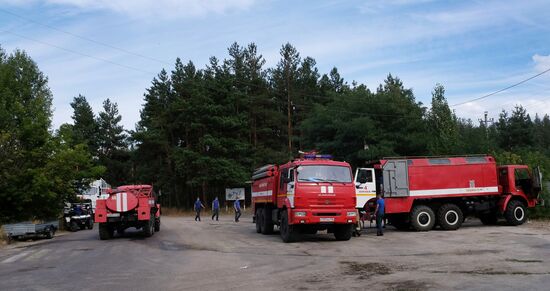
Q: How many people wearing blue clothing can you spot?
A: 4